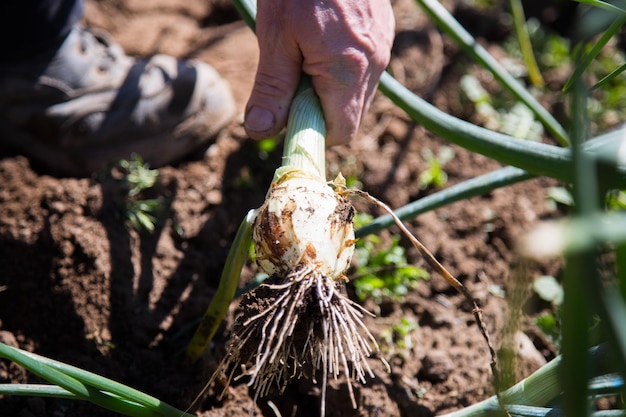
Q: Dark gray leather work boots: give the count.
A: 1